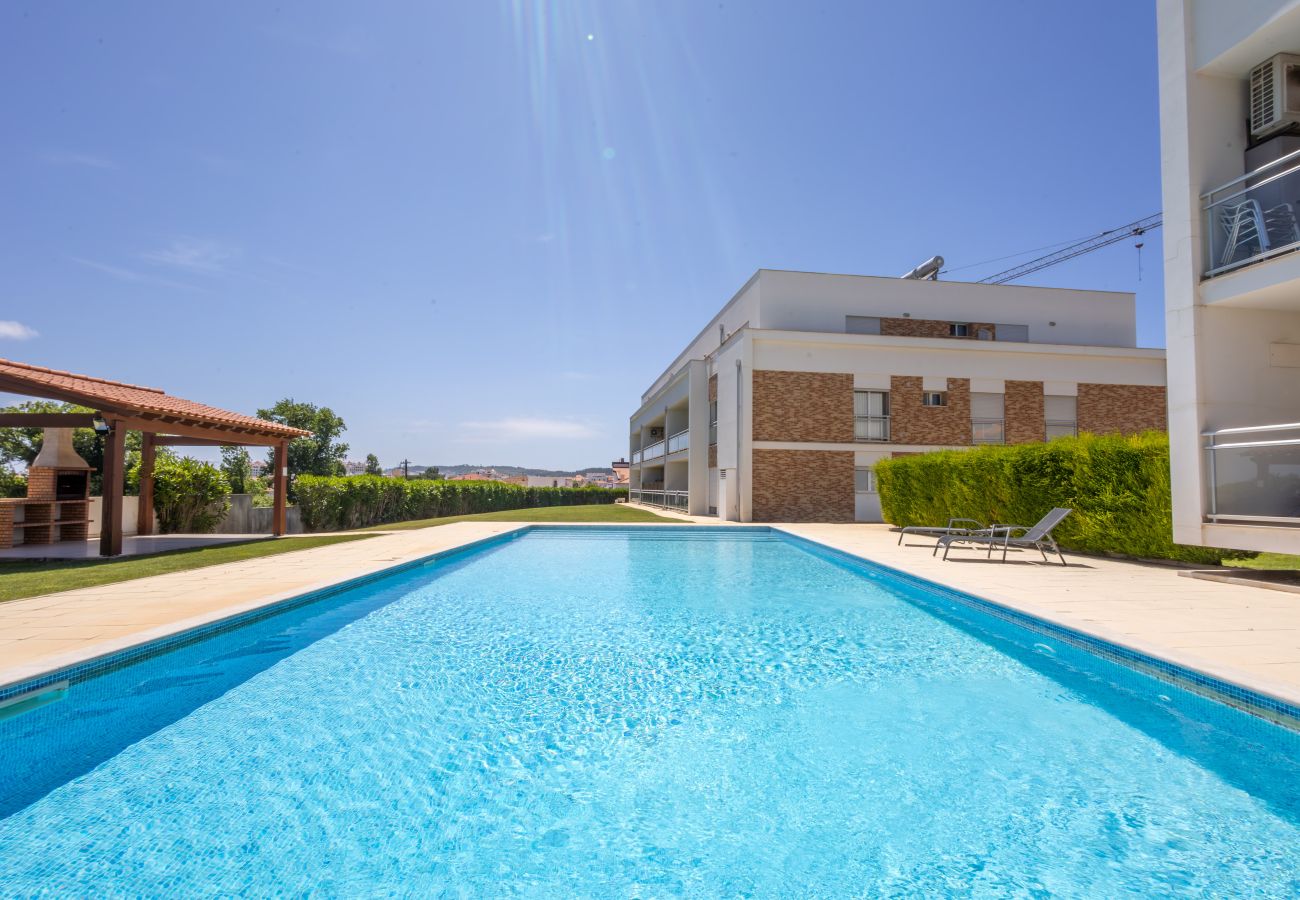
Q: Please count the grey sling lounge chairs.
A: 2